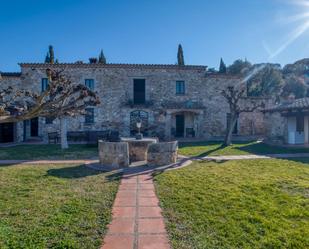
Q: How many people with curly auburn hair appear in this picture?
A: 0